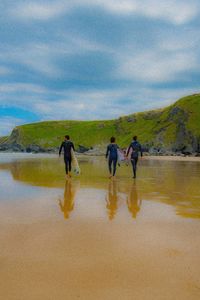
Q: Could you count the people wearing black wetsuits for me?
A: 3